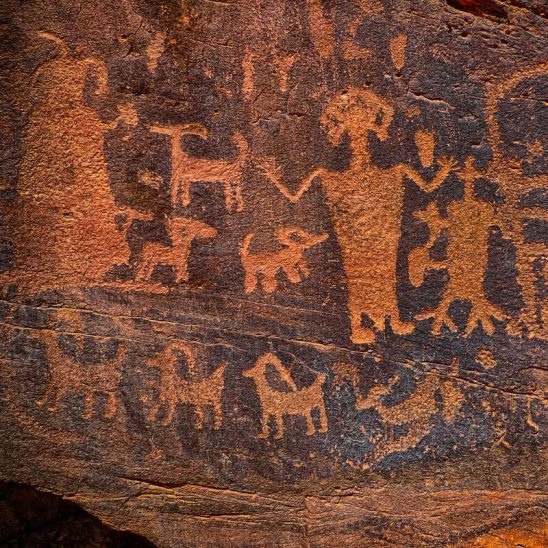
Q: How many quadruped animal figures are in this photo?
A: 6